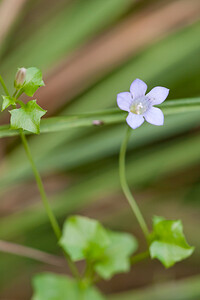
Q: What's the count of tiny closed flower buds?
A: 1